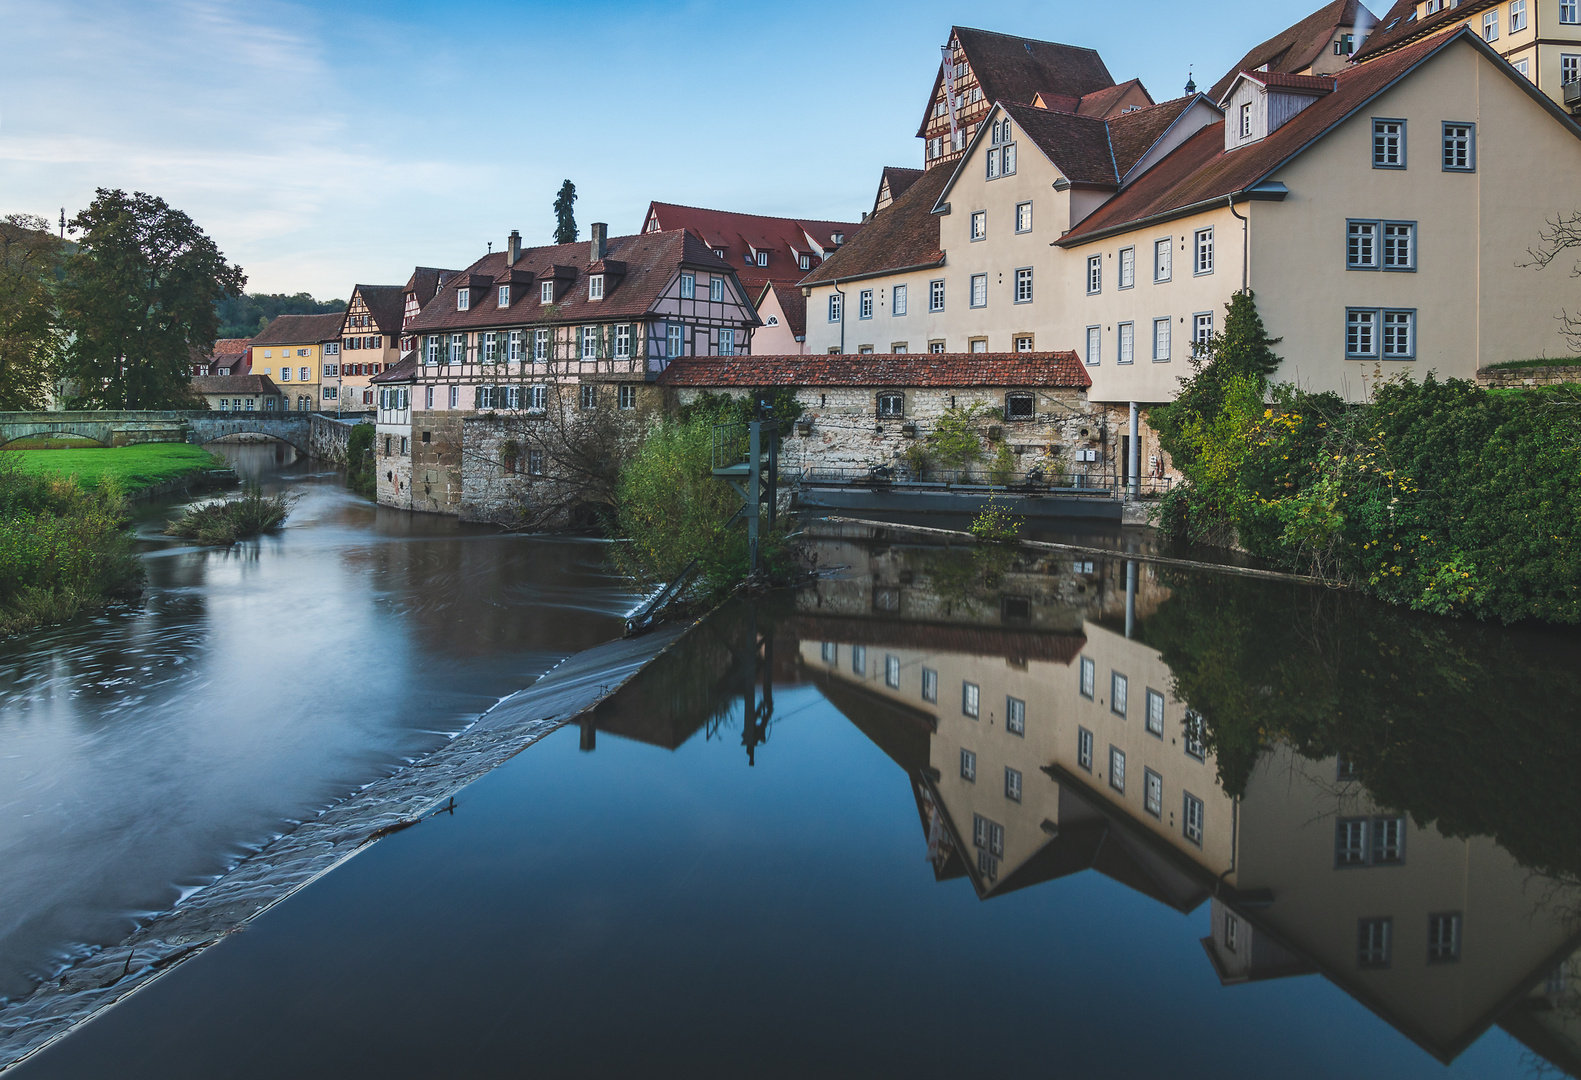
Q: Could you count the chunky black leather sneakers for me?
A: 0